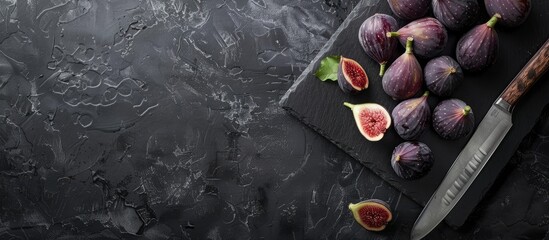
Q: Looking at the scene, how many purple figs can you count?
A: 11